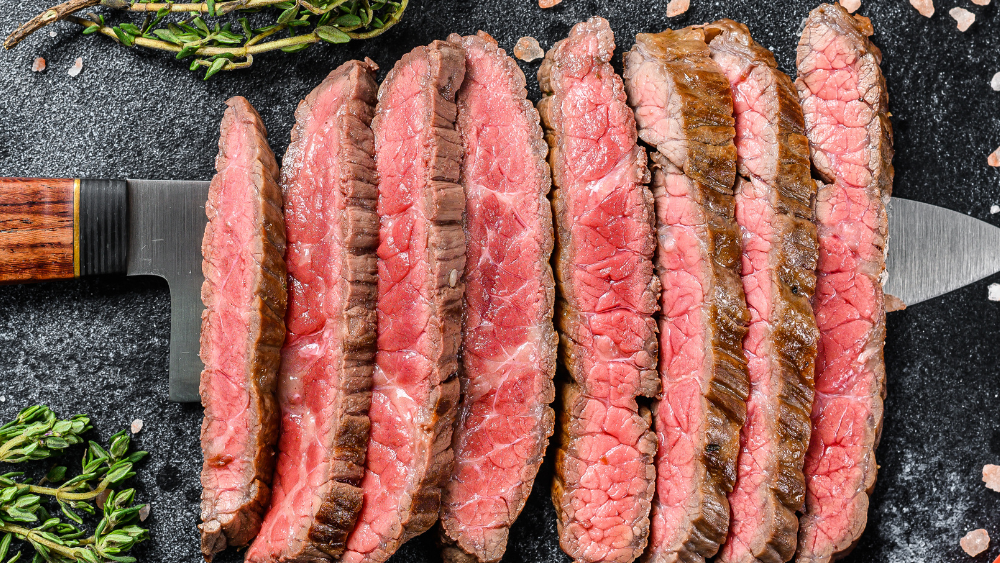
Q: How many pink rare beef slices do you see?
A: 8